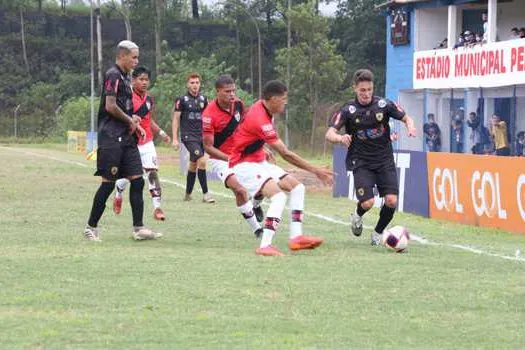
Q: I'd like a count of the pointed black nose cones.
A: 0